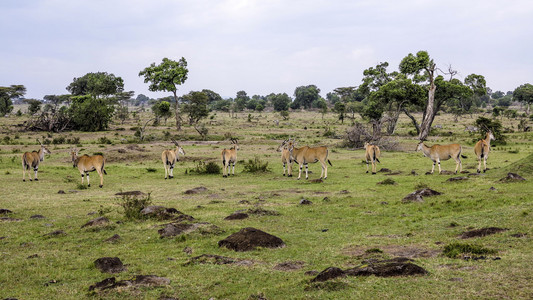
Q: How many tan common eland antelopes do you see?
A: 9